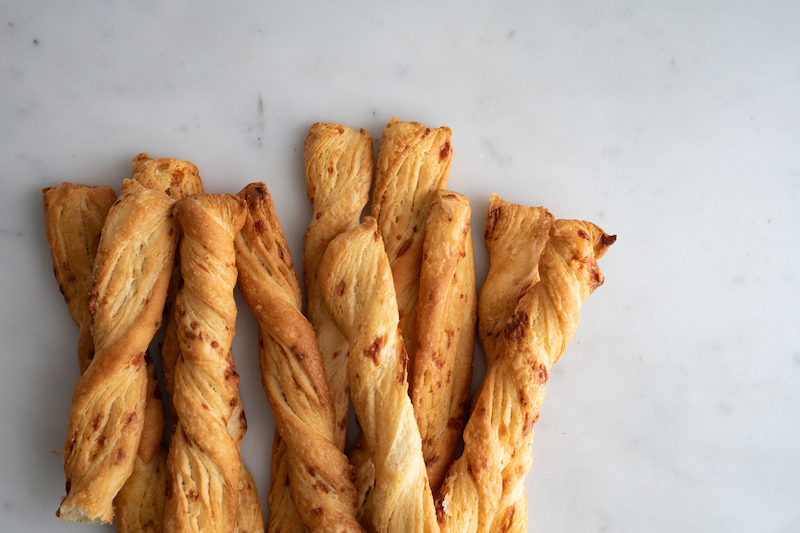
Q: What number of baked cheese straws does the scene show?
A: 11